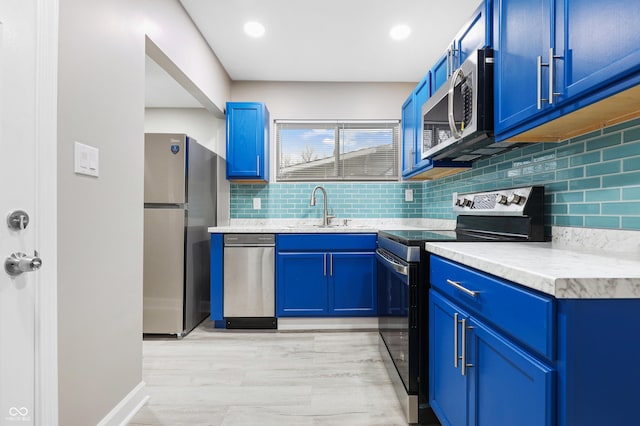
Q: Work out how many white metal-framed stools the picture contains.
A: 0